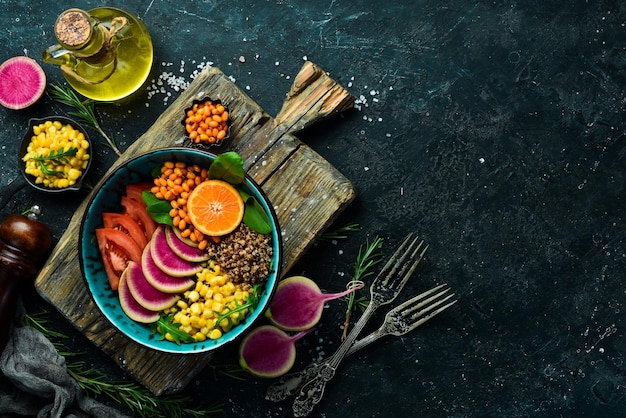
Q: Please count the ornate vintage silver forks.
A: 2